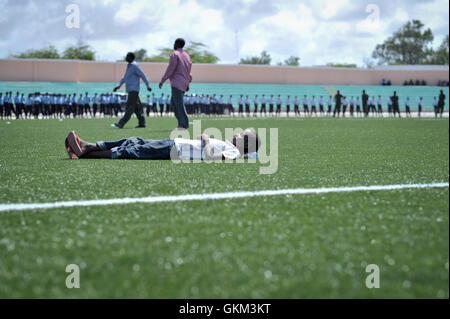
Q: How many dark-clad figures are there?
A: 4